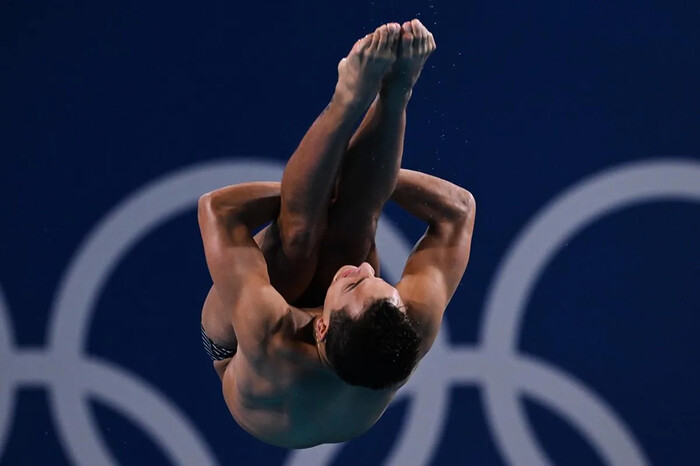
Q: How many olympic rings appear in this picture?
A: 5